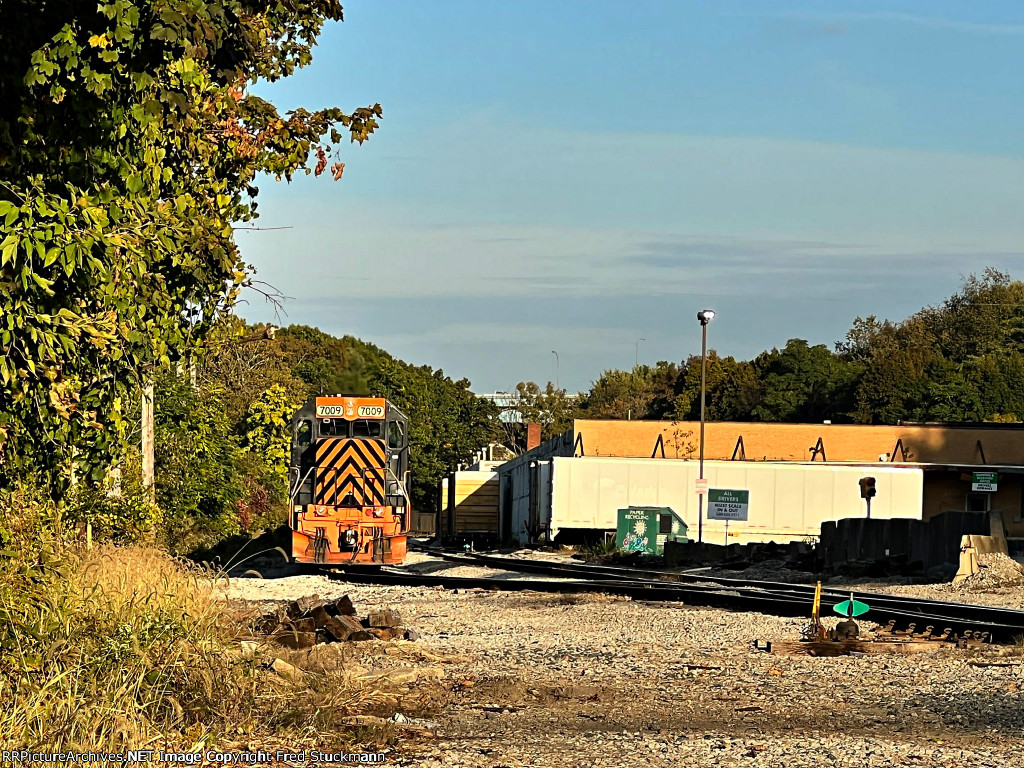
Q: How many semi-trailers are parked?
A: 1